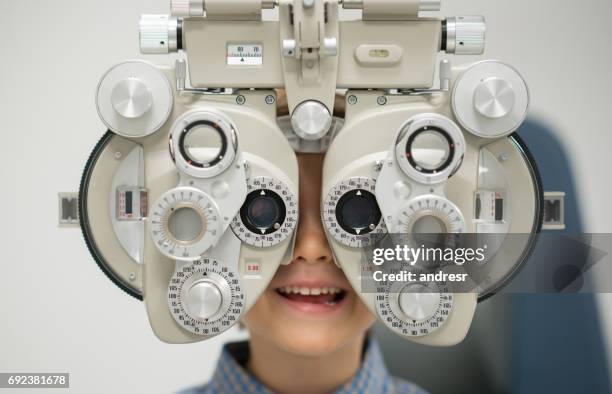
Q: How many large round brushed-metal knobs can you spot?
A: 5